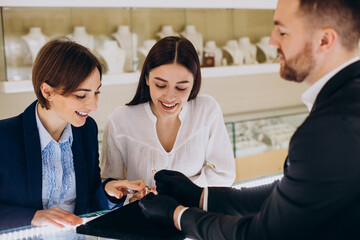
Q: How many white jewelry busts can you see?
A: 11